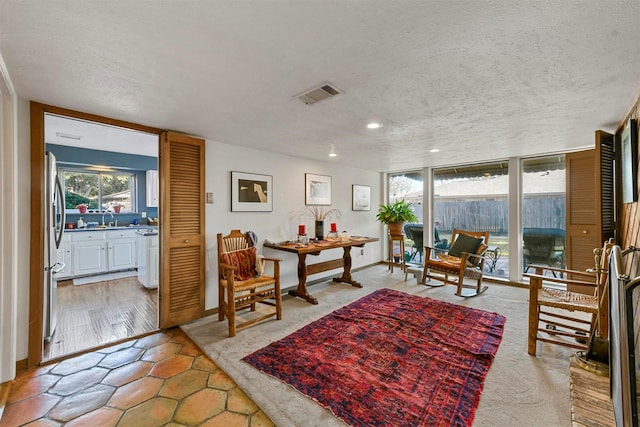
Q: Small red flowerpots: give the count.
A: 2